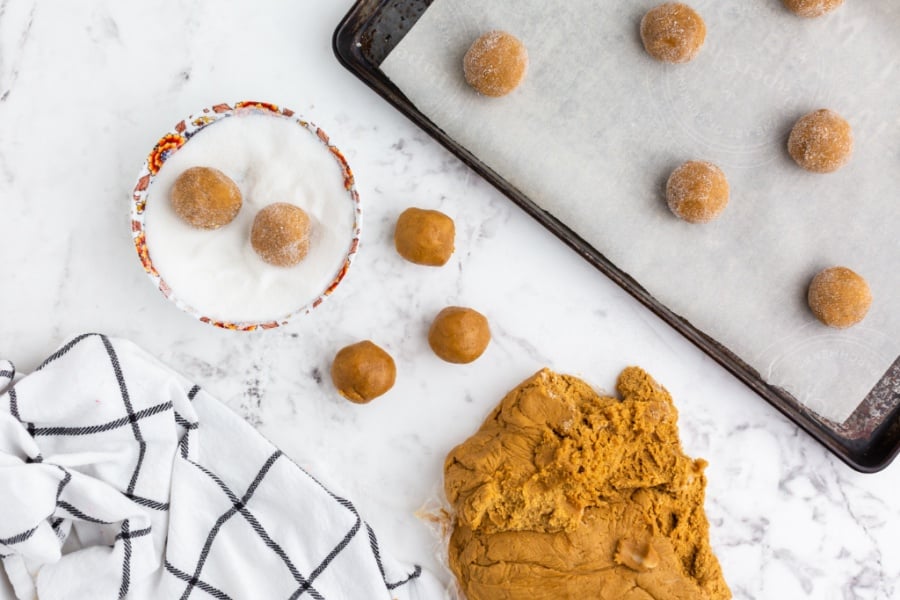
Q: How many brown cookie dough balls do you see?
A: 11